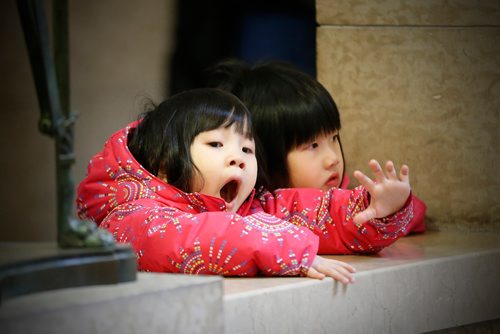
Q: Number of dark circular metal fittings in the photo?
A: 1